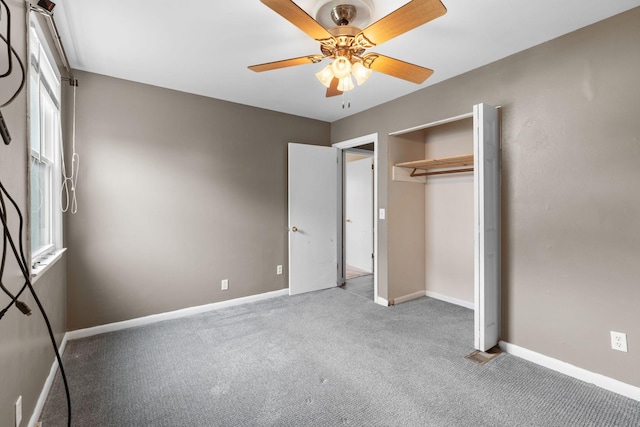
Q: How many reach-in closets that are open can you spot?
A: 1